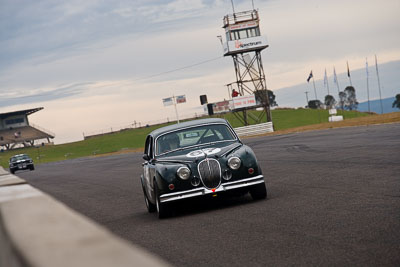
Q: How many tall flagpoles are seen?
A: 6